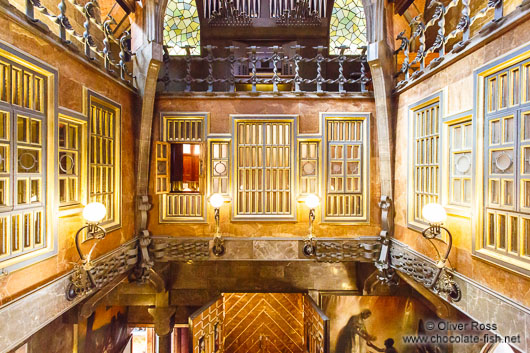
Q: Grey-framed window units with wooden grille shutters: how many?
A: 11